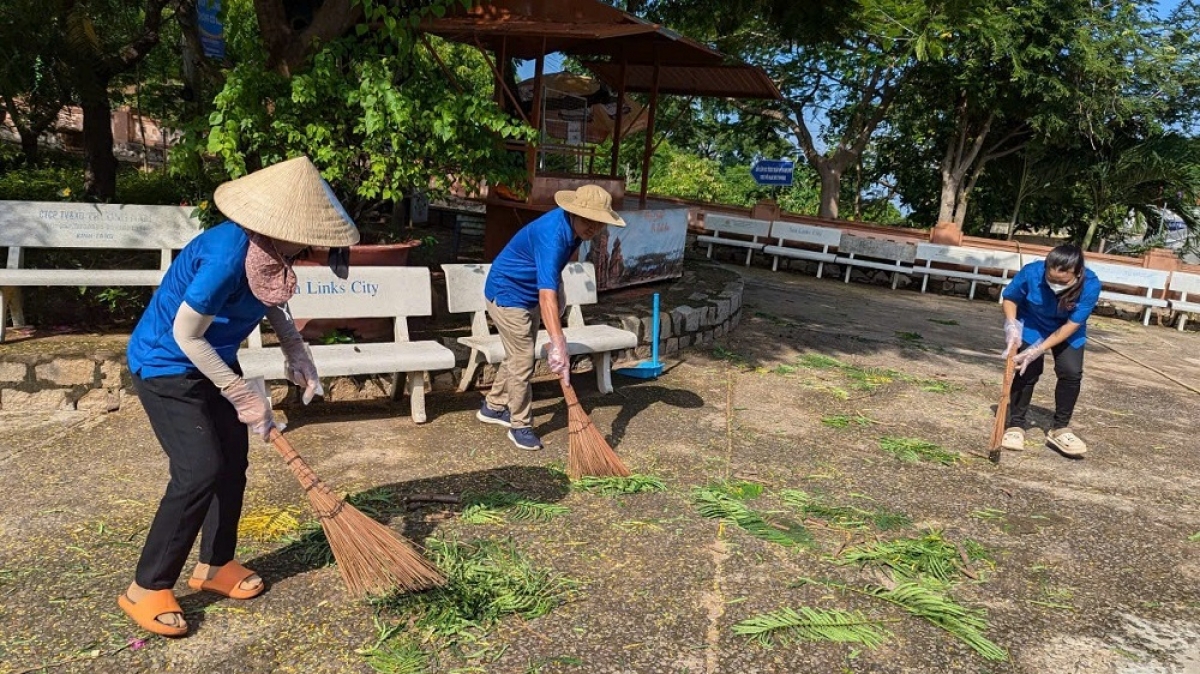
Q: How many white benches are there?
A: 10